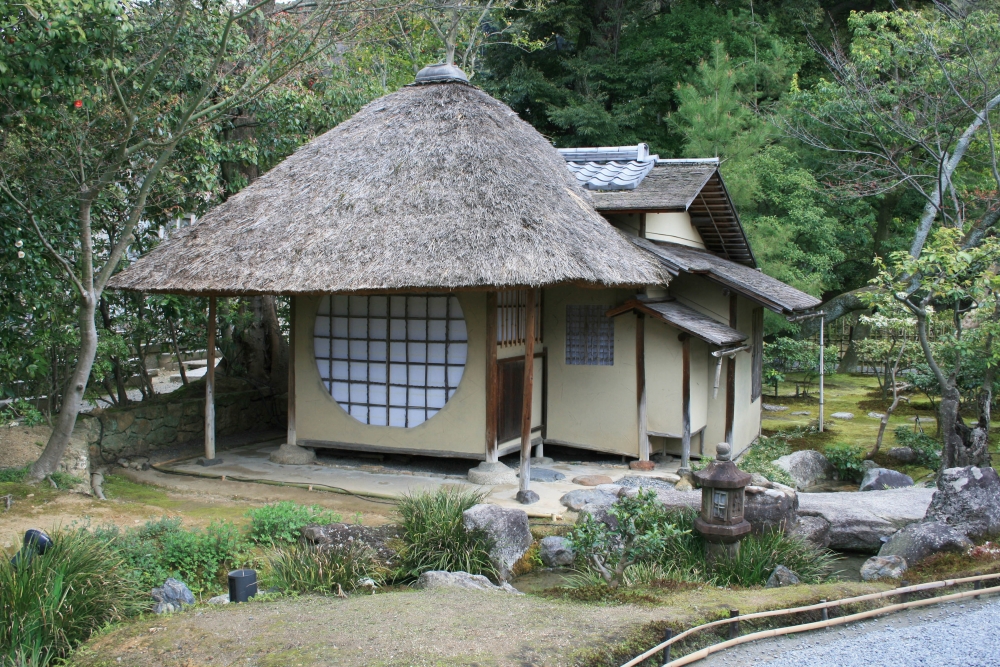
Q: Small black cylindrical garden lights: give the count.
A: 2